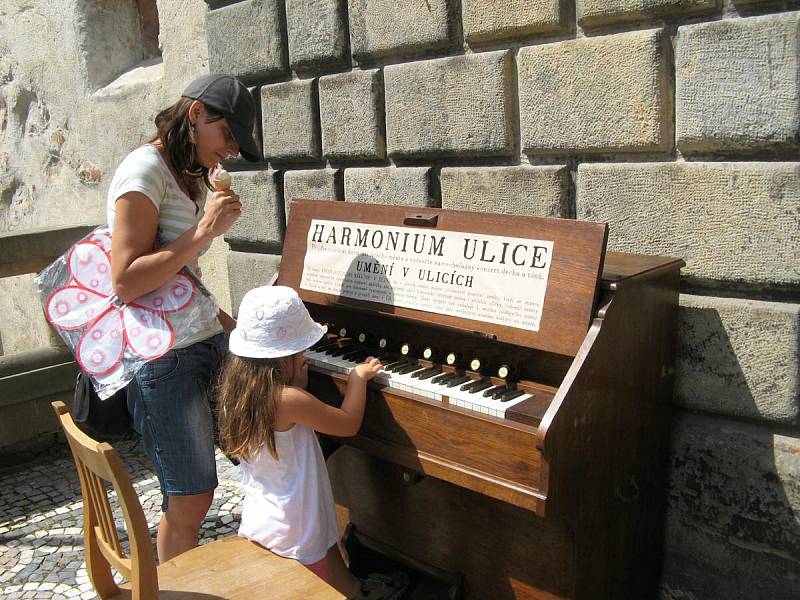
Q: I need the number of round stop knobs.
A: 9